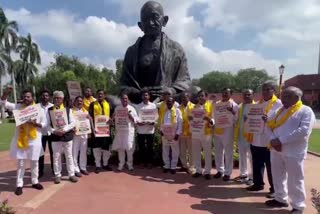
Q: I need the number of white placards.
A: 11